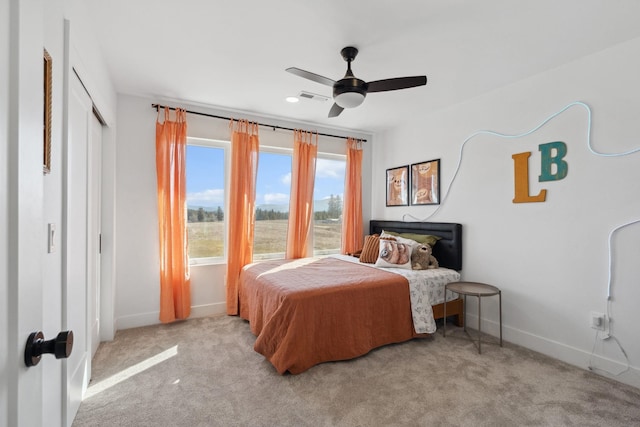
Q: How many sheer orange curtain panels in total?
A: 4